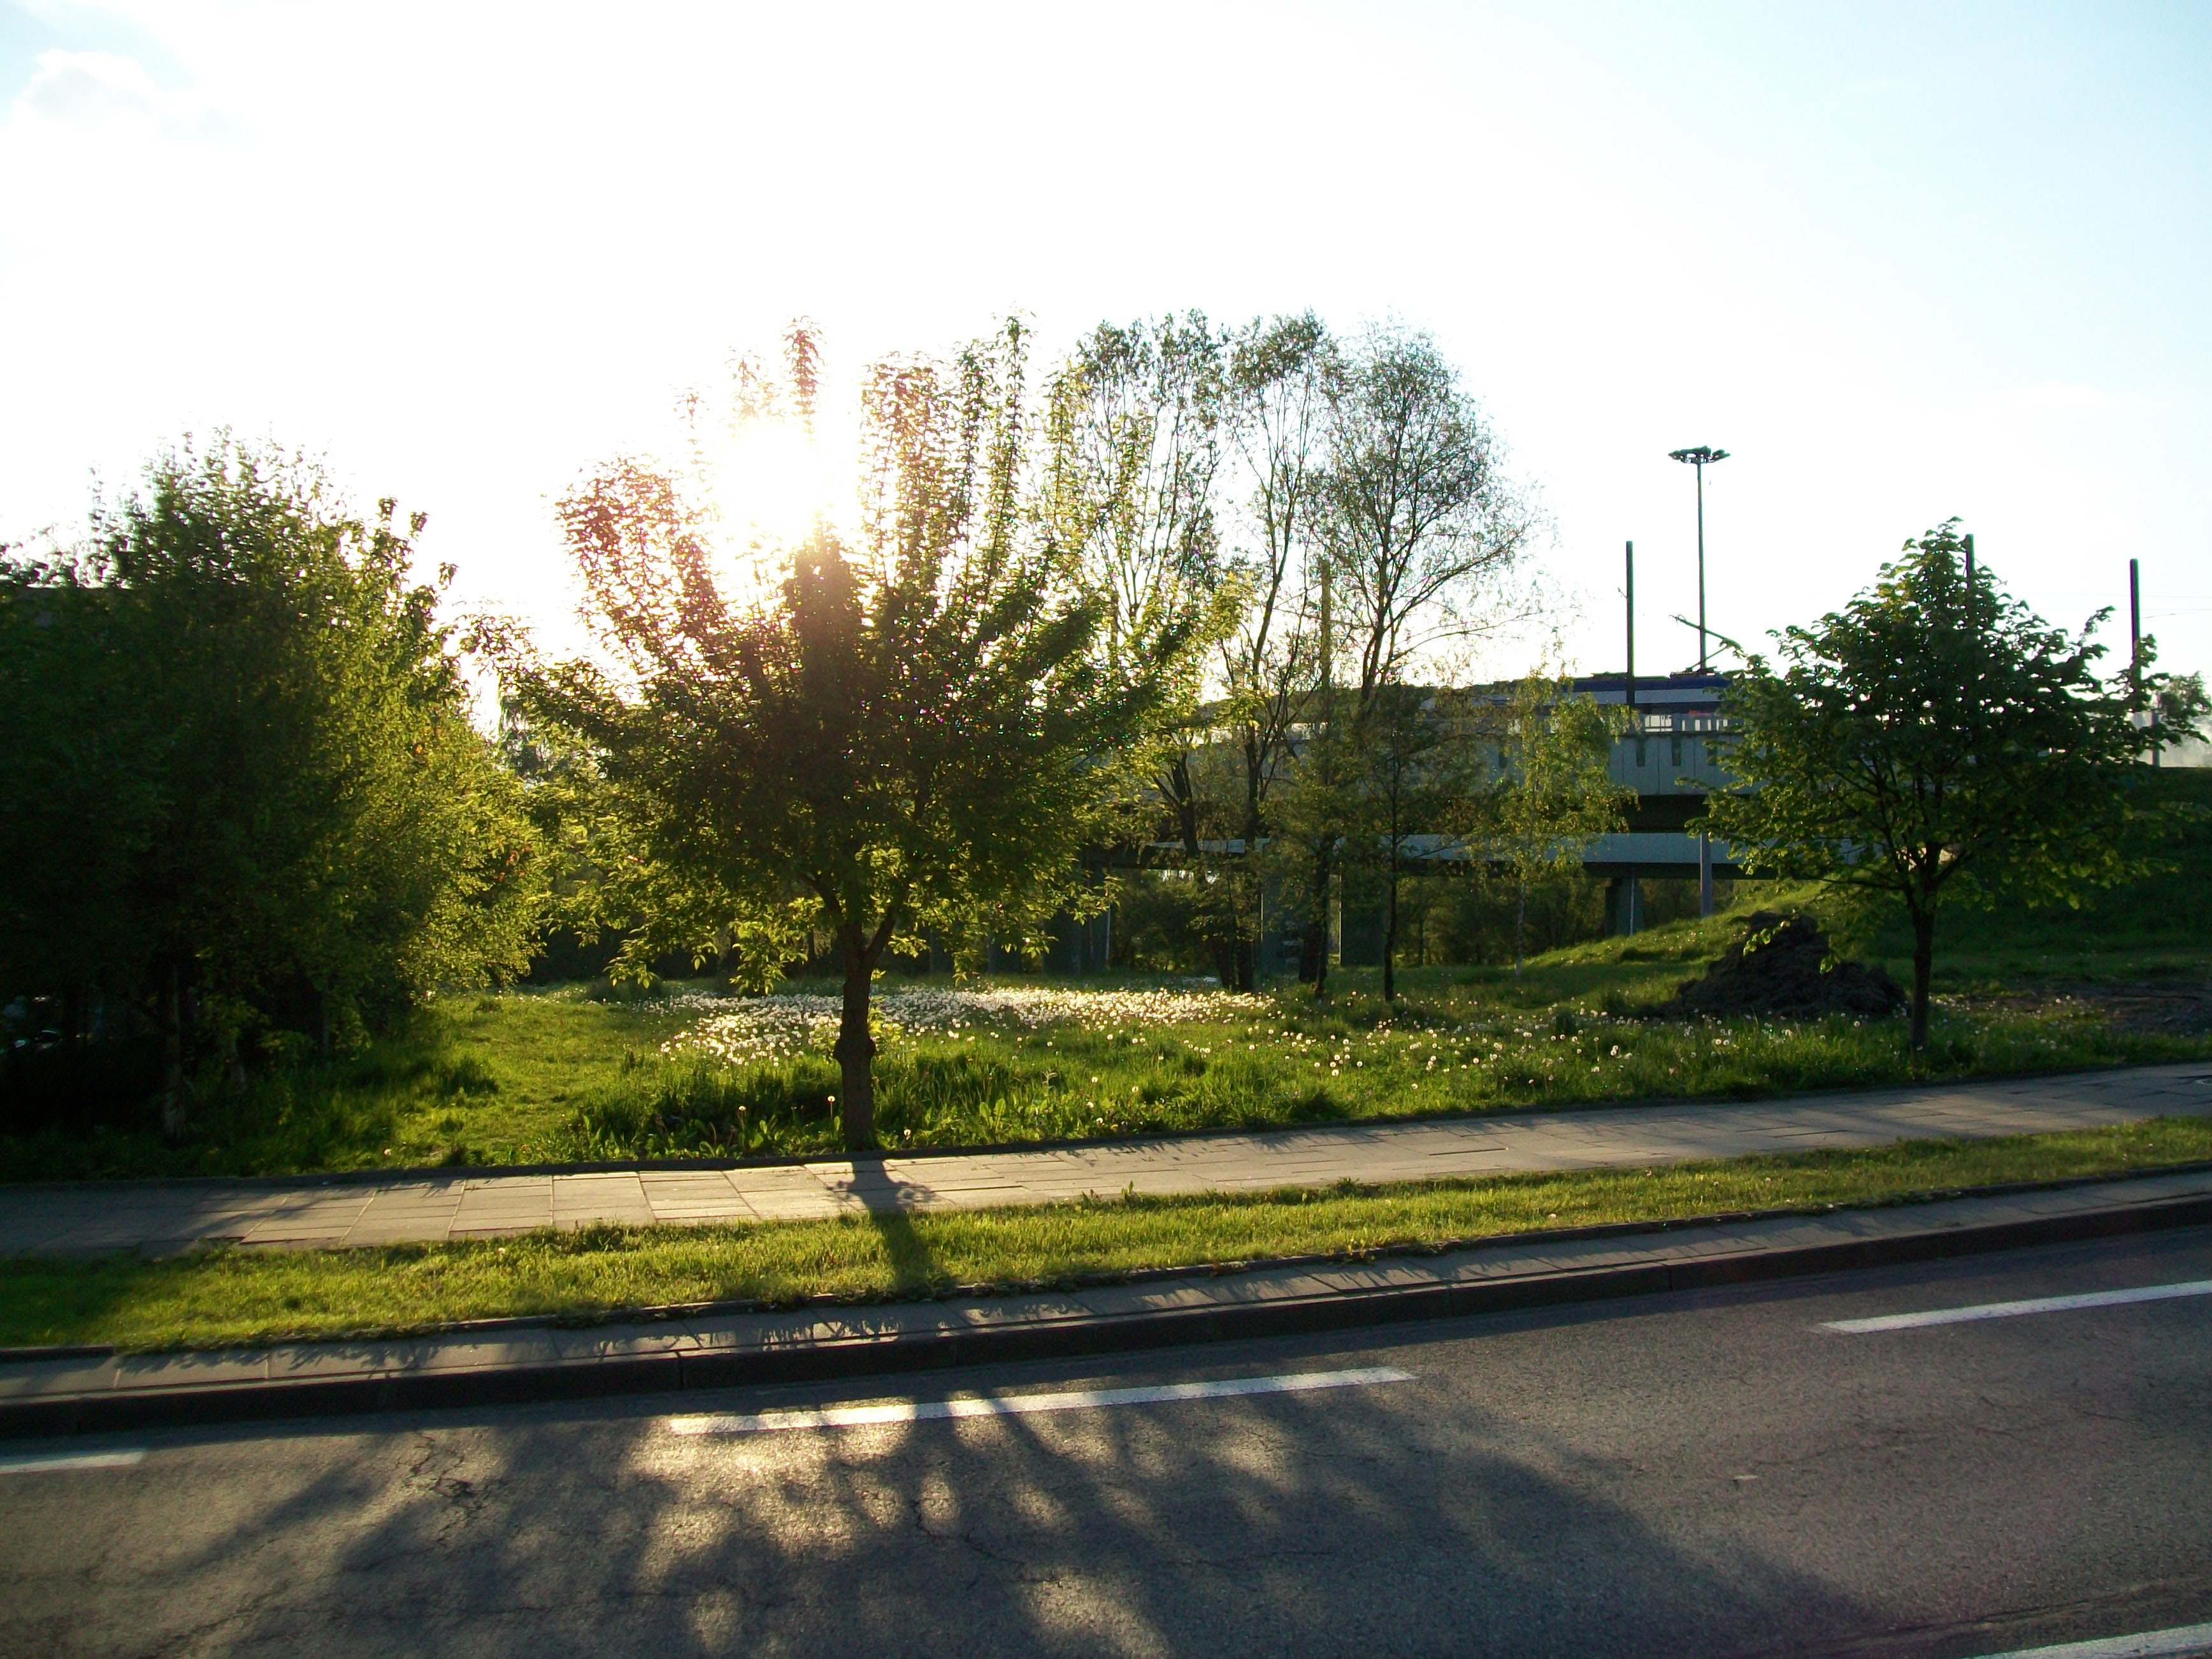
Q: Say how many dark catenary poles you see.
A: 3